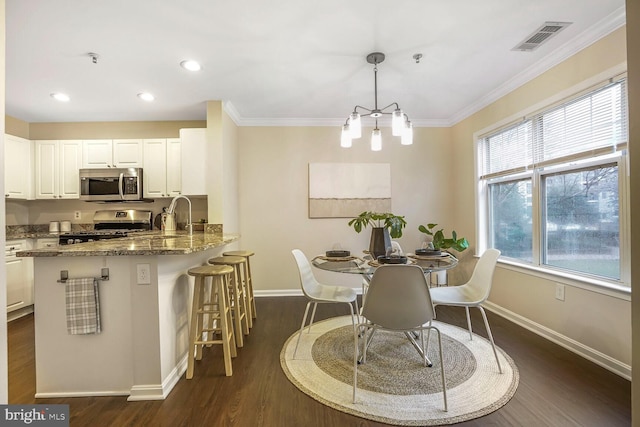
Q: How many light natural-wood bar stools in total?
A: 3